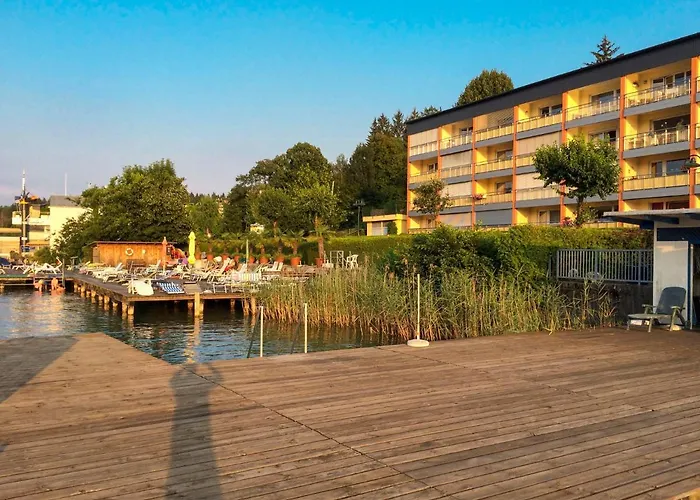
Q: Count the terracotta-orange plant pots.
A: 9